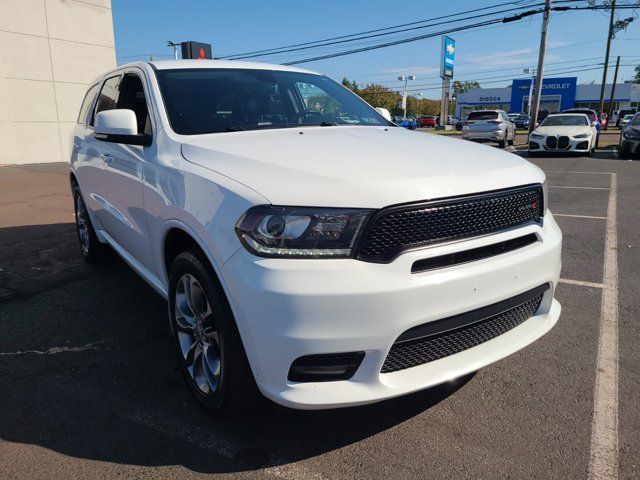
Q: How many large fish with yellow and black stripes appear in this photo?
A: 0